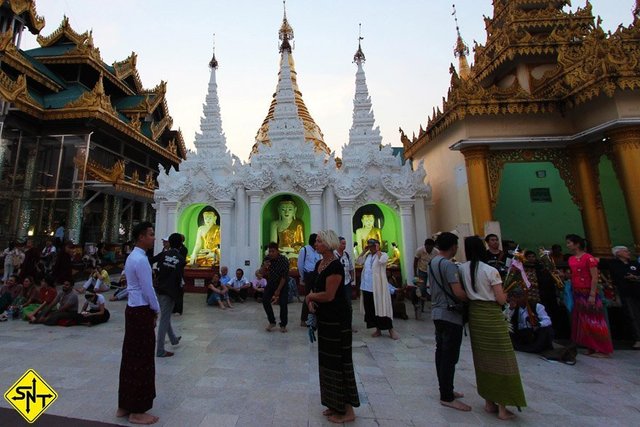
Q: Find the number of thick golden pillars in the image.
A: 3